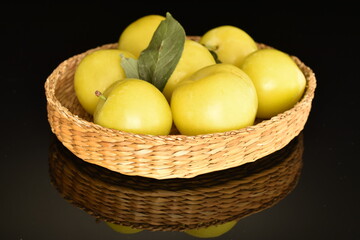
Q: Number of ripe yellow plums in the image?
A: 7